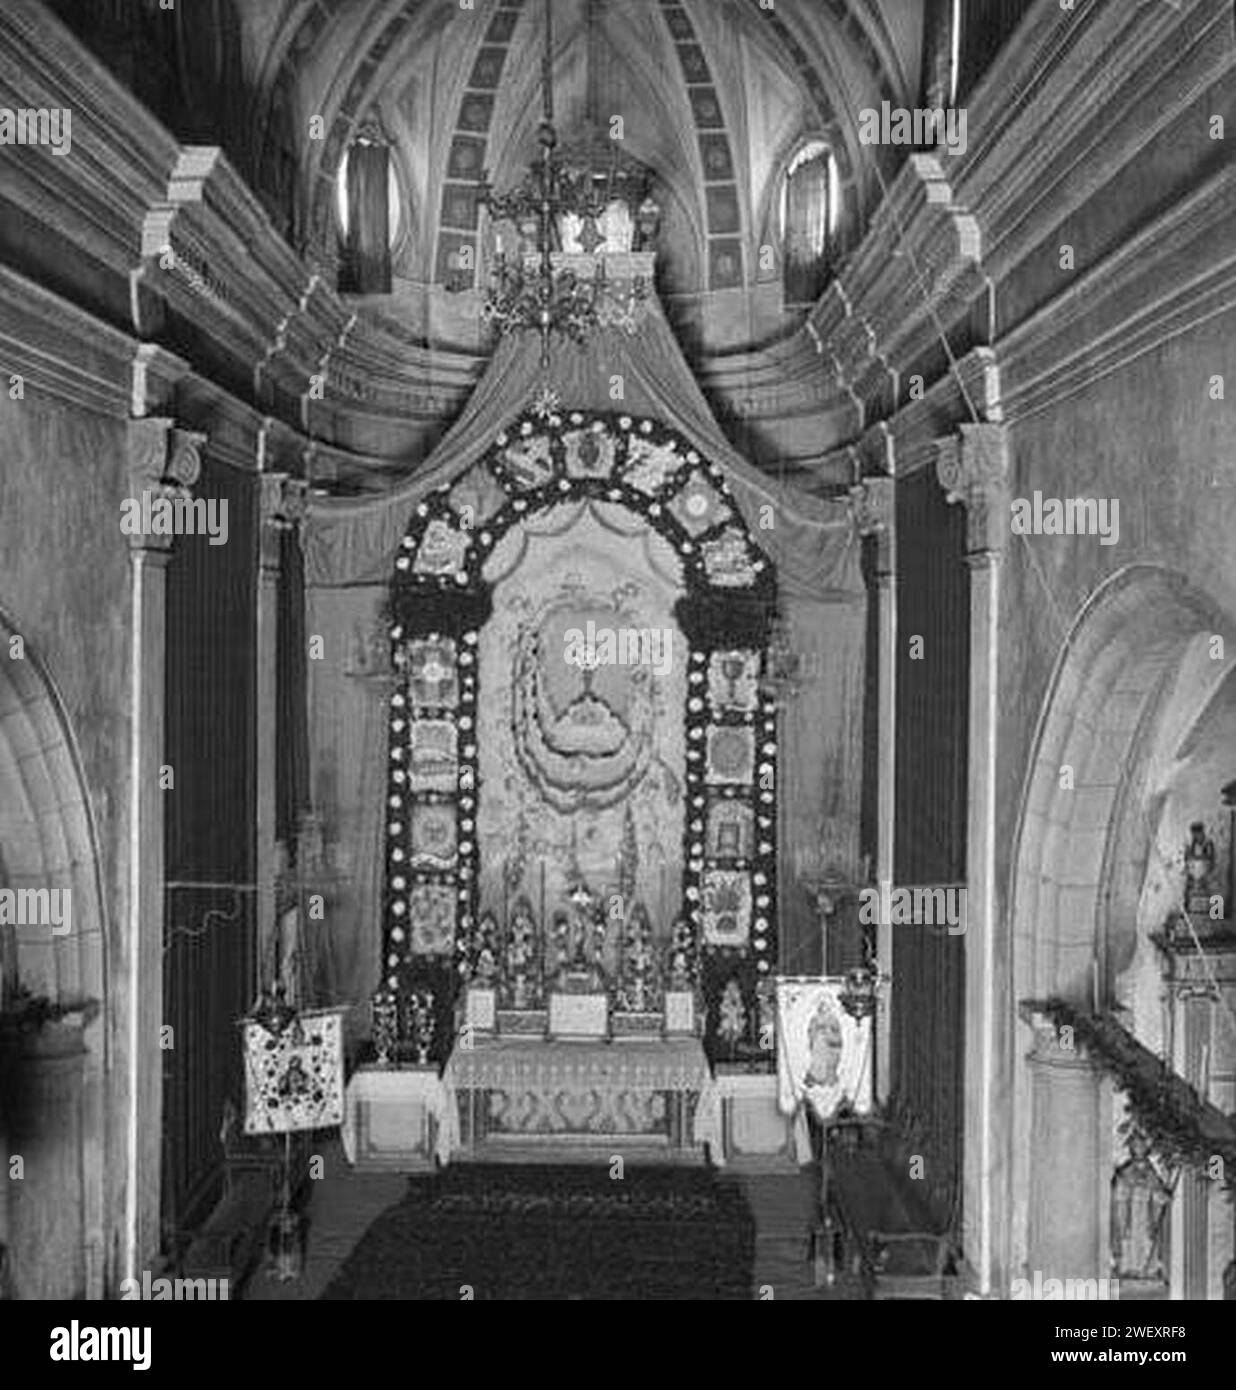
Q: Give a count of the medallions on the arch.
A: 15